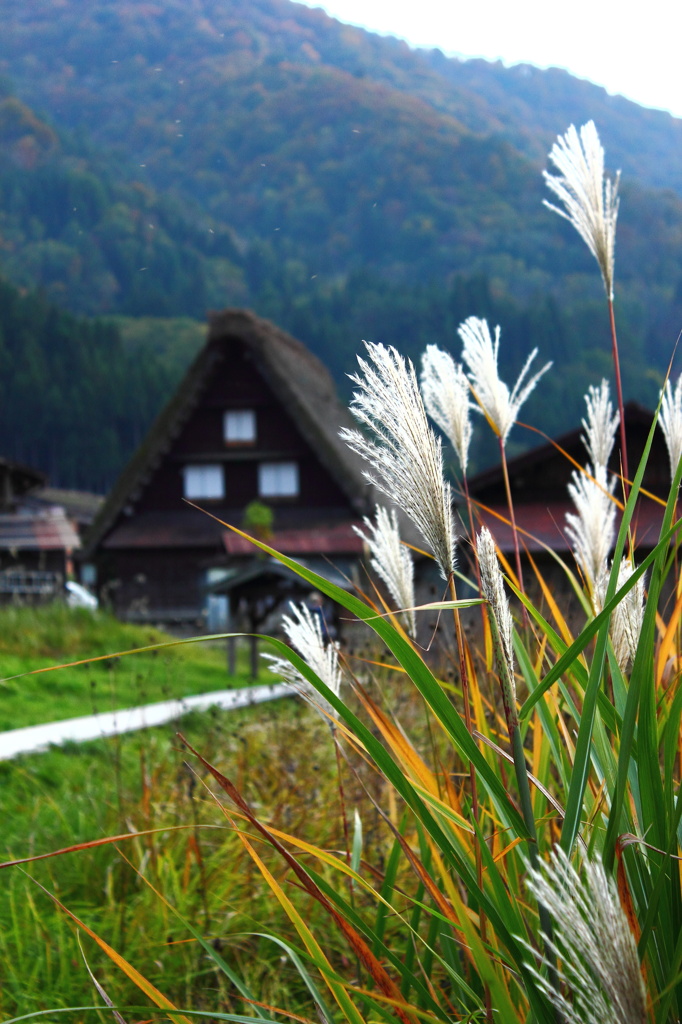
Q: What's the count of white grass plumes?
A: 12